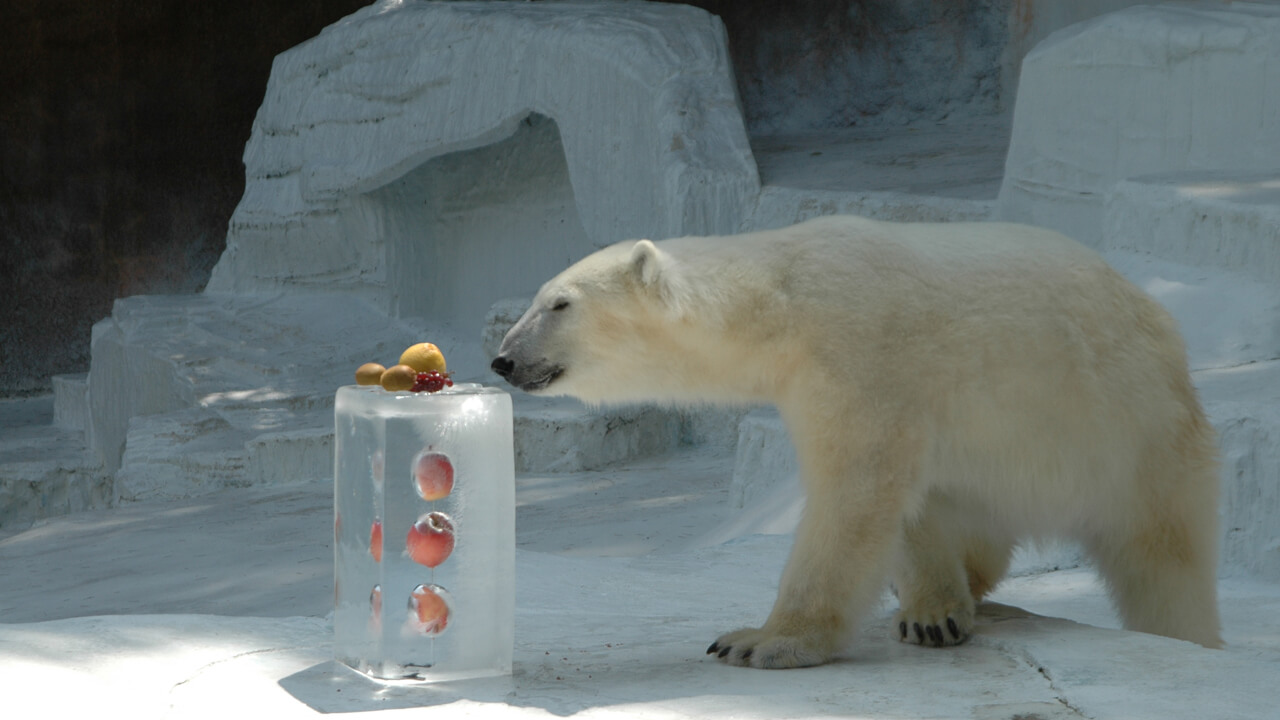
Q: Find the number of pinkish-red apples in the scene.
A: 3